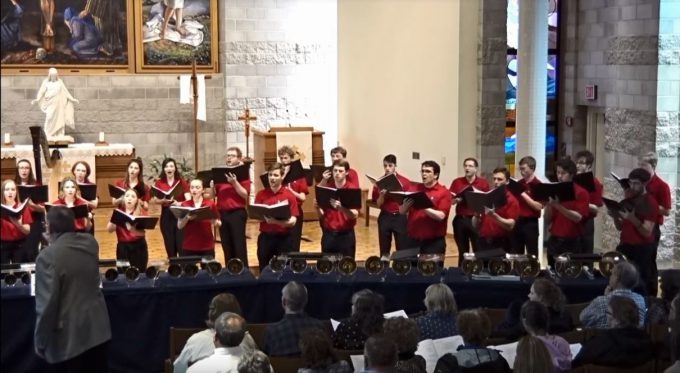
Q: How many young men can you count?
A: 14